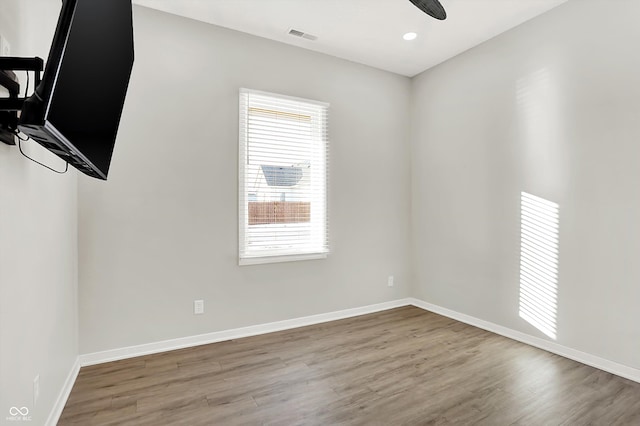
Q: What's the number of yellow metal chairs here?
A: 0